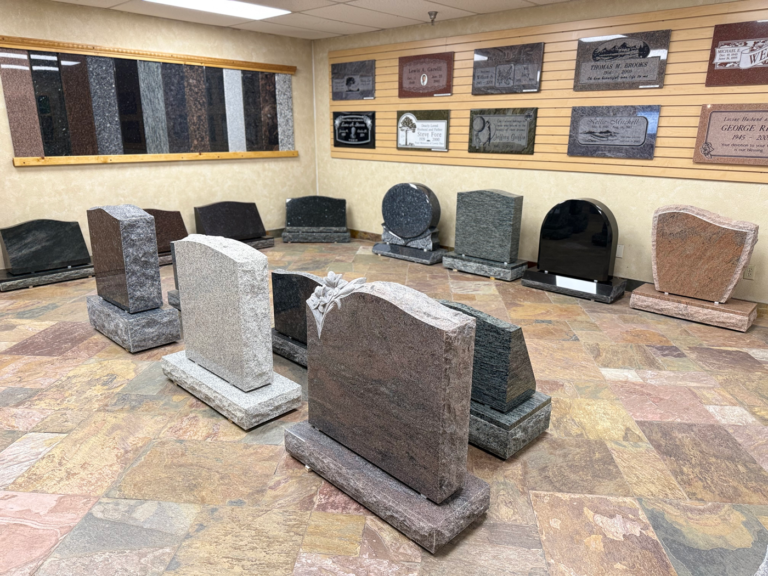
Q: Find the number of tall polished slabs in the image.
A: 13